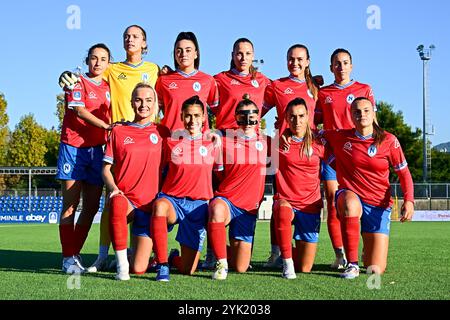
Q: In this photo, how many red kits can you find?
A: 10